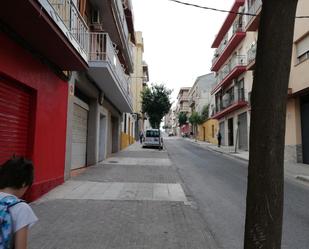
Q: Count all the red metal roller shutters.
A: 1